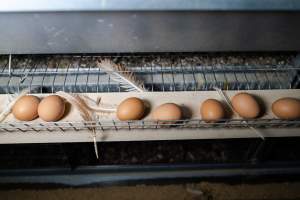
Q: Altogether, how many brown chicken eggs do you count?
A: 7